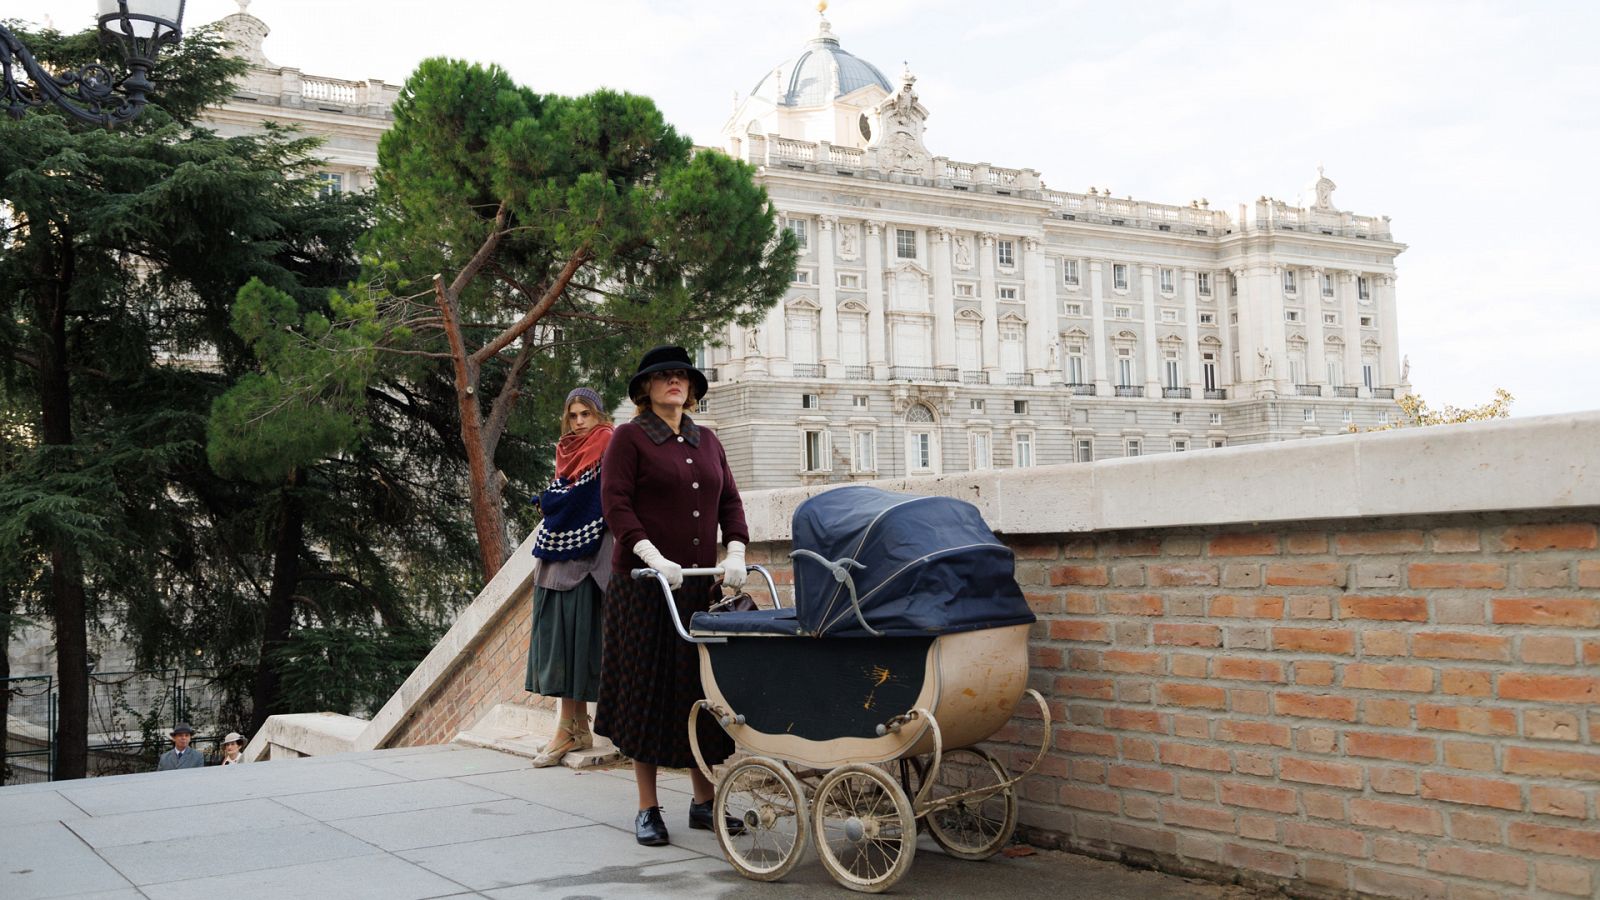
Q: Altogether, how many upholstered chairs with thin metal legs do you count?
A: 0